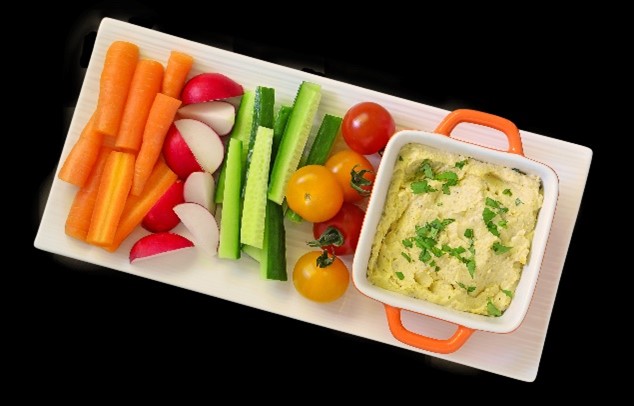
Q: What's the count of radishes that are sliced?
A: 7